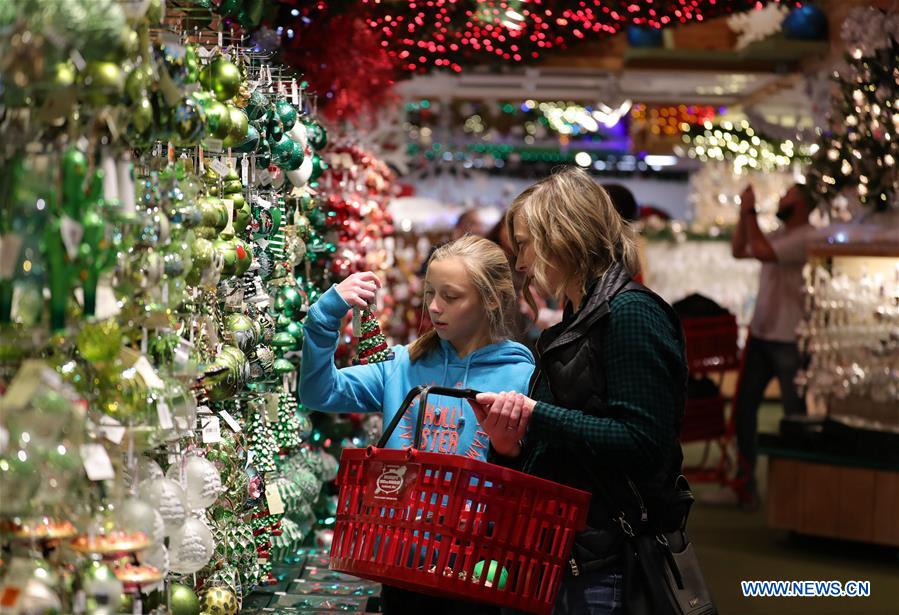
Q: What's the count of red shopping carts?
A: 1